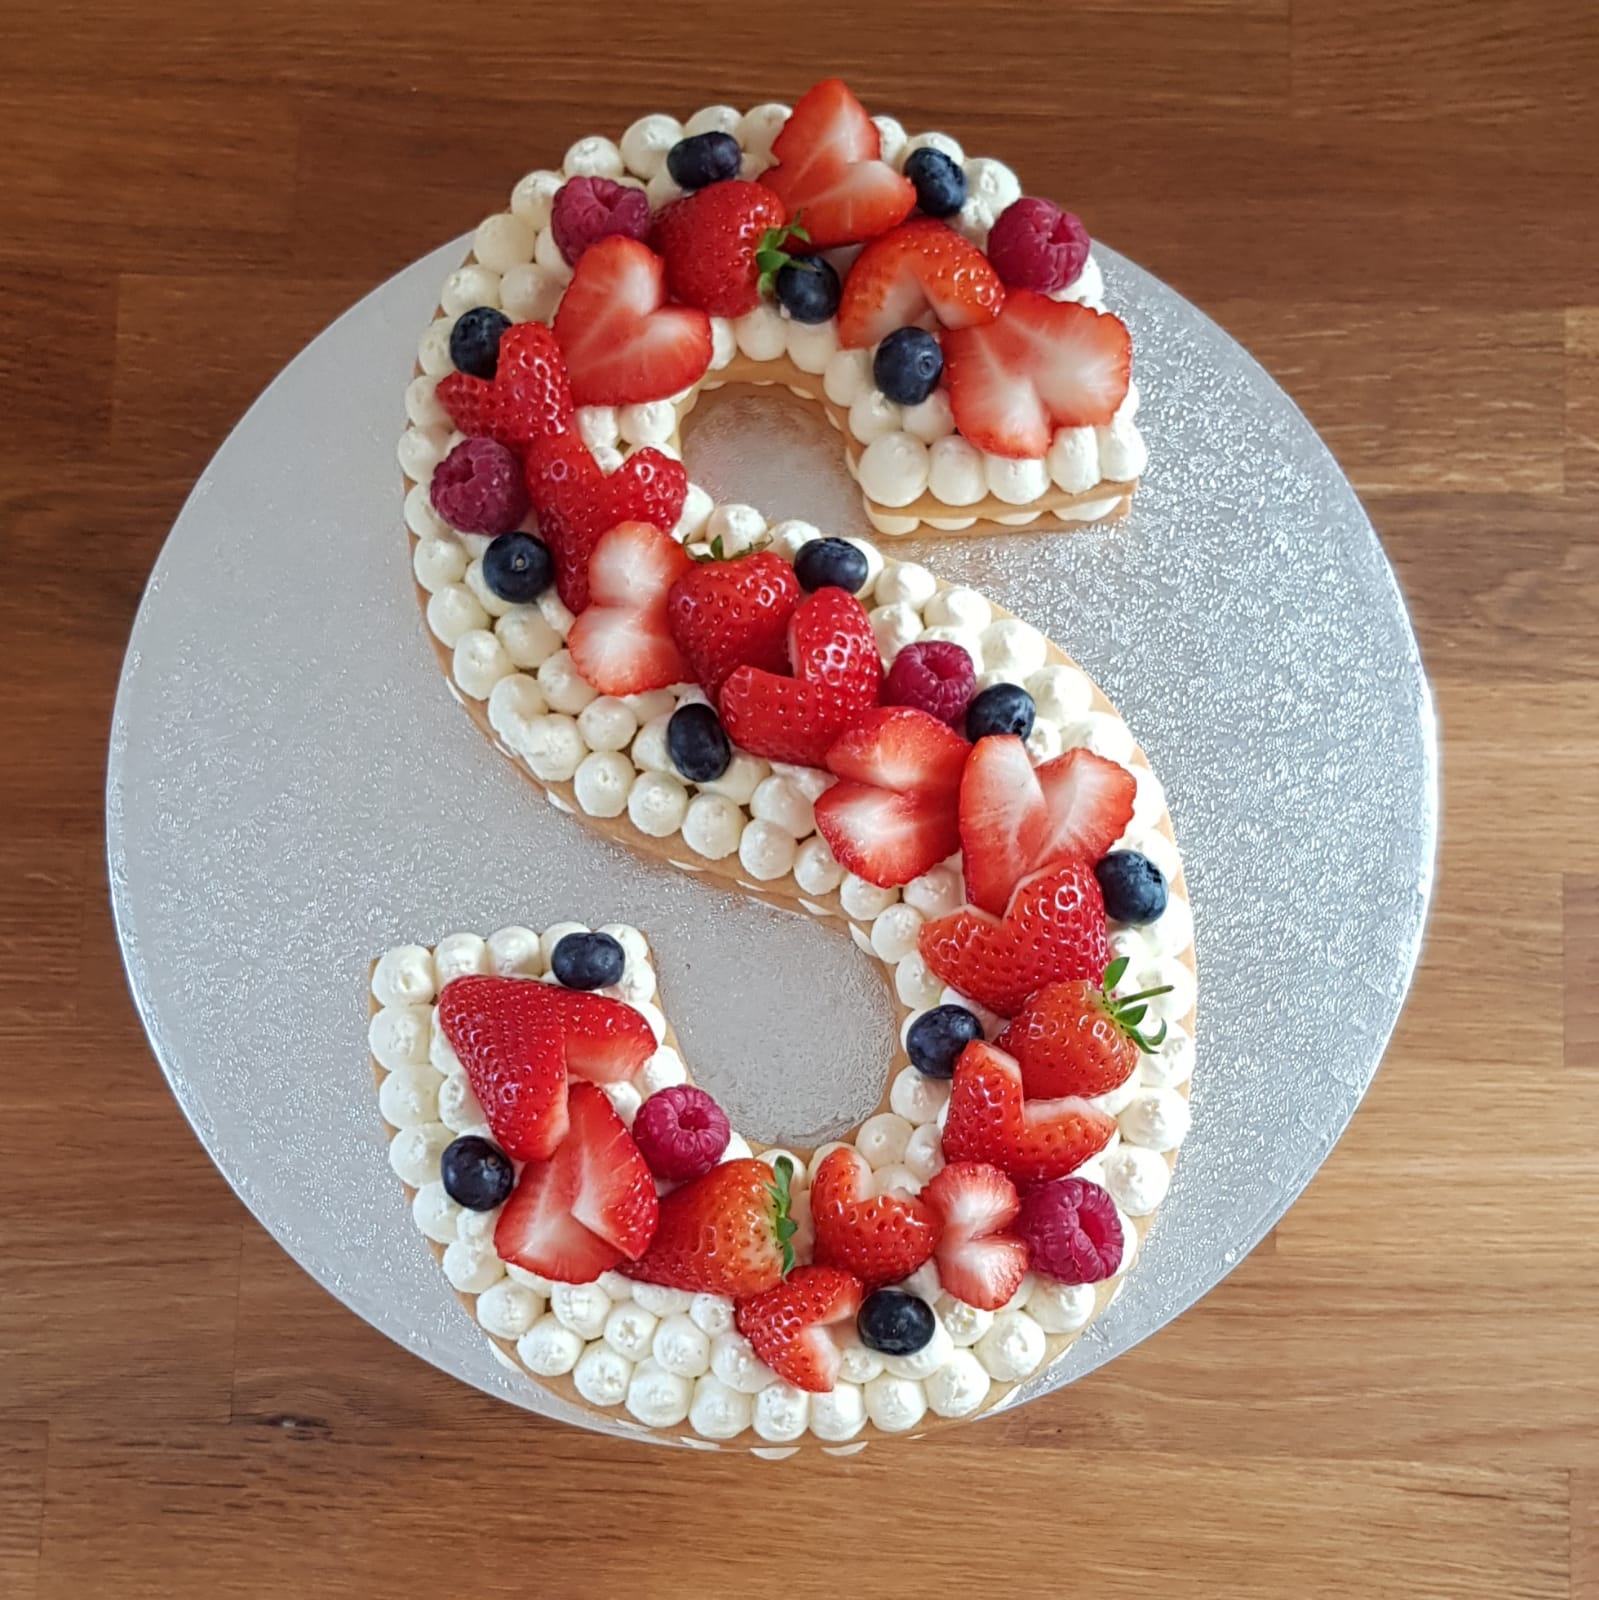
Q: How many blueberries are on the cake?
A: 14